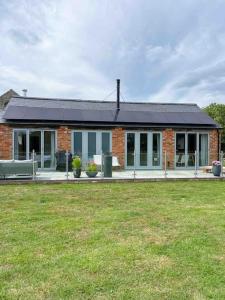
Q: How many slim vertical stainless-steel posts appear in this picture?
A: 7